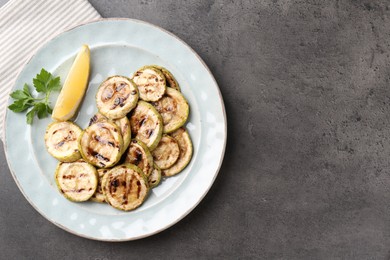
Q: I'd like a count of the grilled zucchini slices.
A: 15